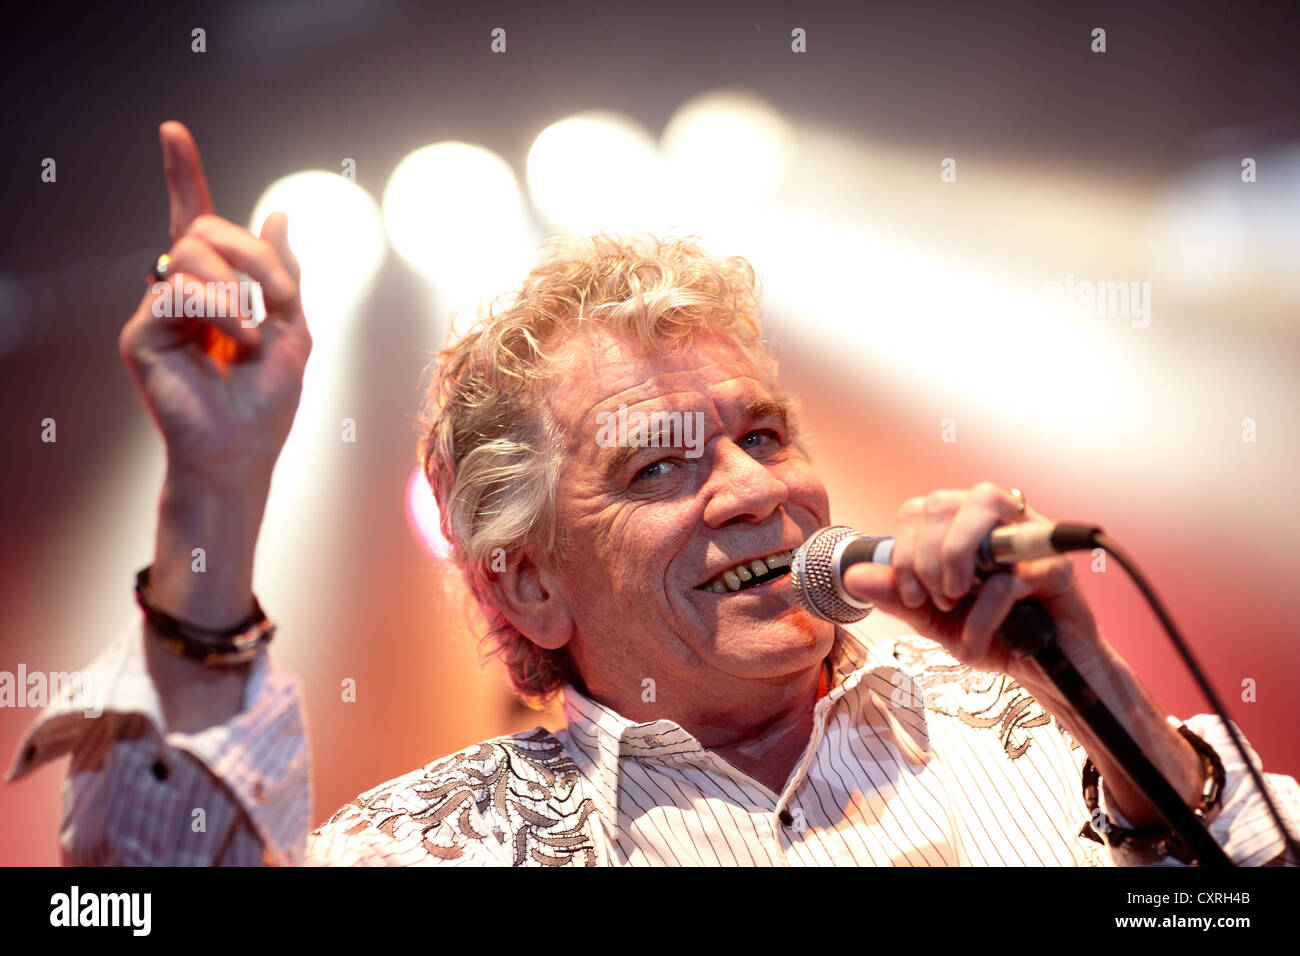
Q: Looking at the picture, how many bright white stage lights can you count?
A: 4